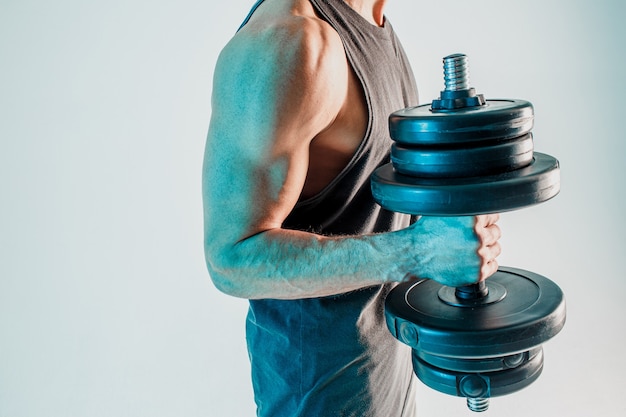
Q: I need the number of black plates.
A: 6